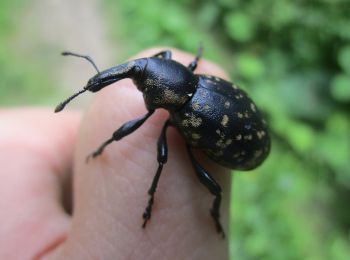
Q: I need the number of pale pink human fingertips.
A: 1